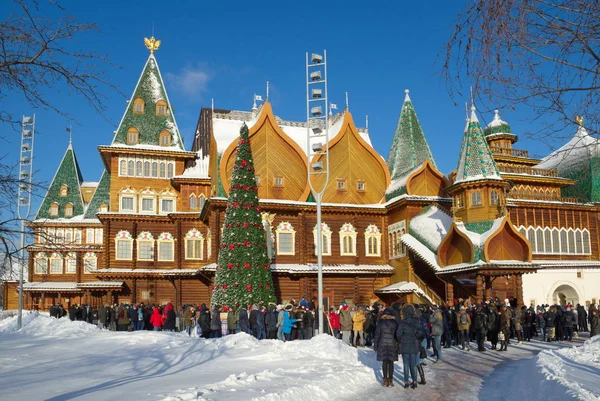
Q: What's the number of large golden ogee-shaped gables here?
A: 2